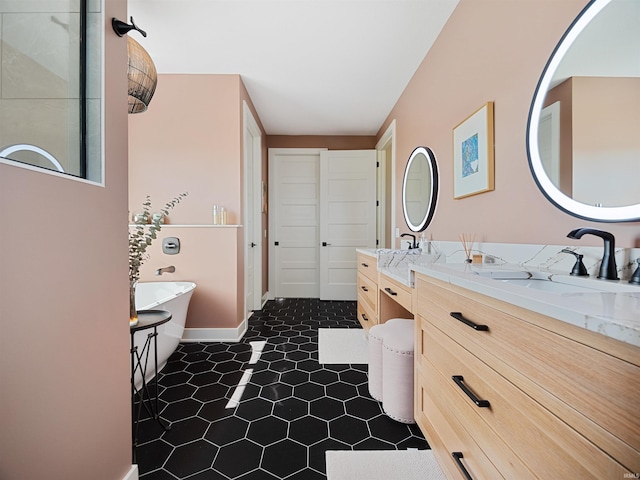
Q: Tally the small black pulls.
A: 7